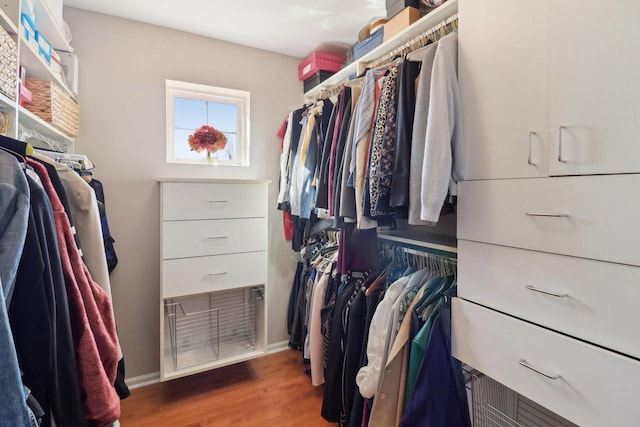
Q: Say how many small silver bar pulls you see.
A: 8